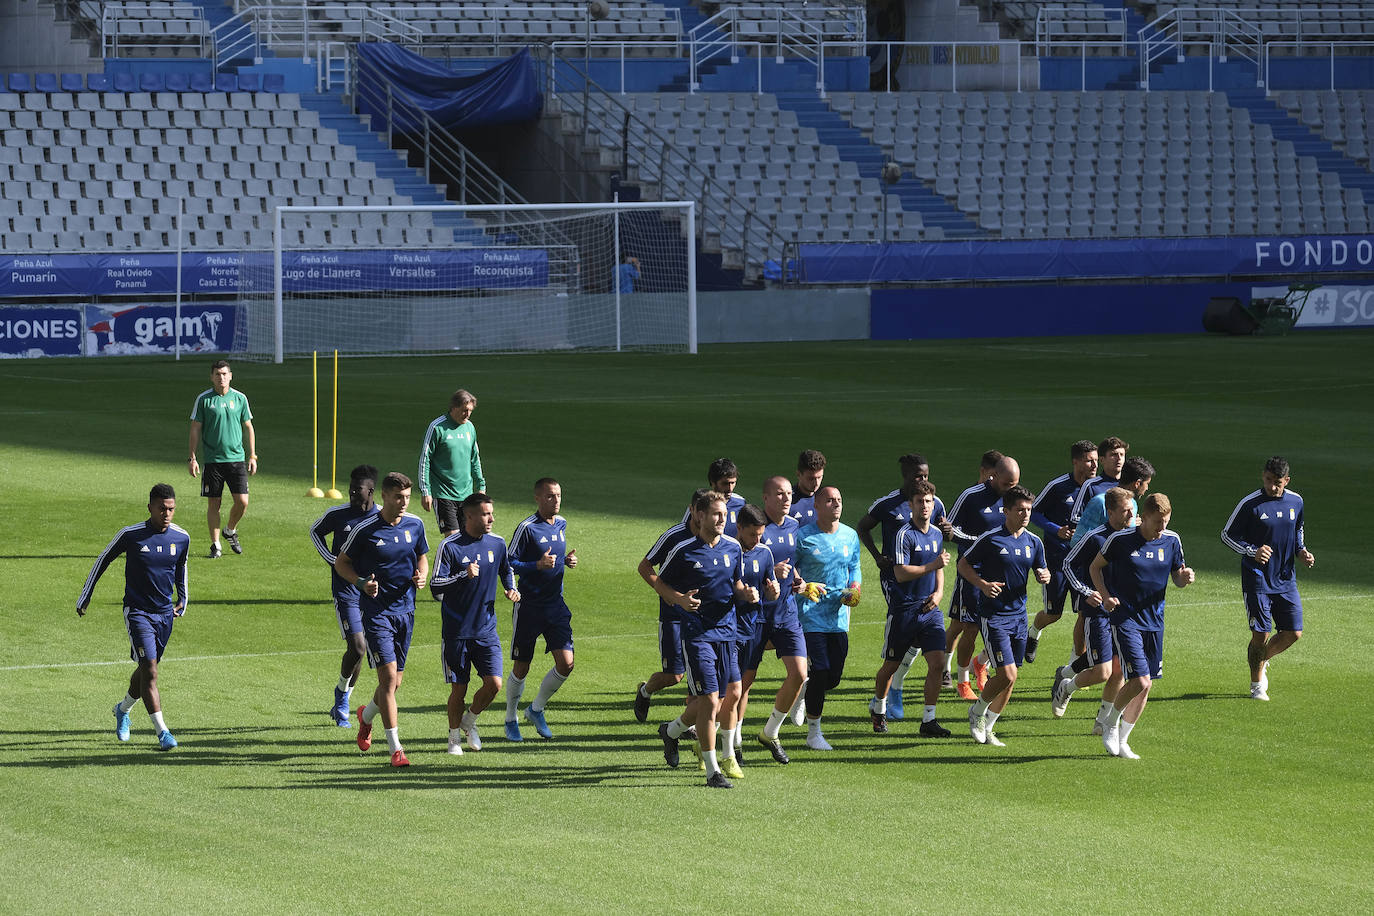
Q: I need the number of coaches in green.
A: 2